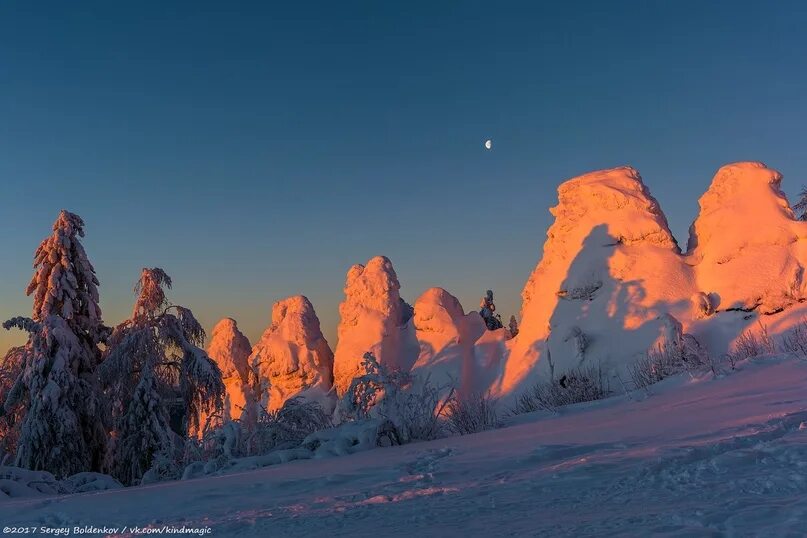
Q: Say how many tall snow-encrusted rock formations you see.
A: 6